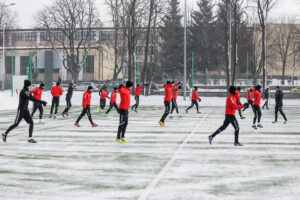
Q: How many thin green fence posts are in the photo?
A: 6